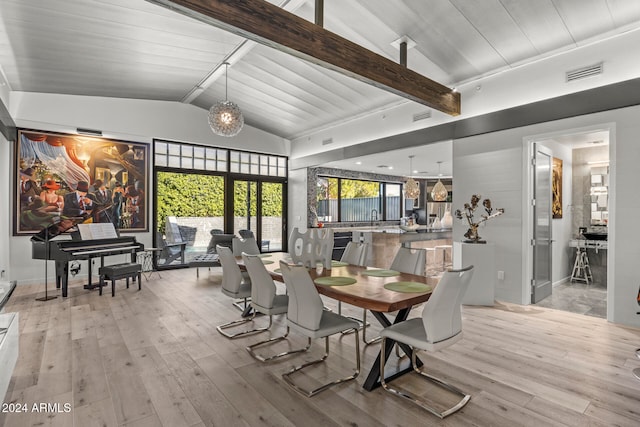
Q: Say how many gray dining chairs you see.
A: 7